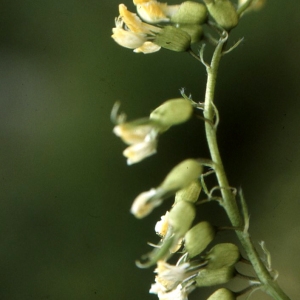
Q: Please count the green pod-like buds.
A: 12